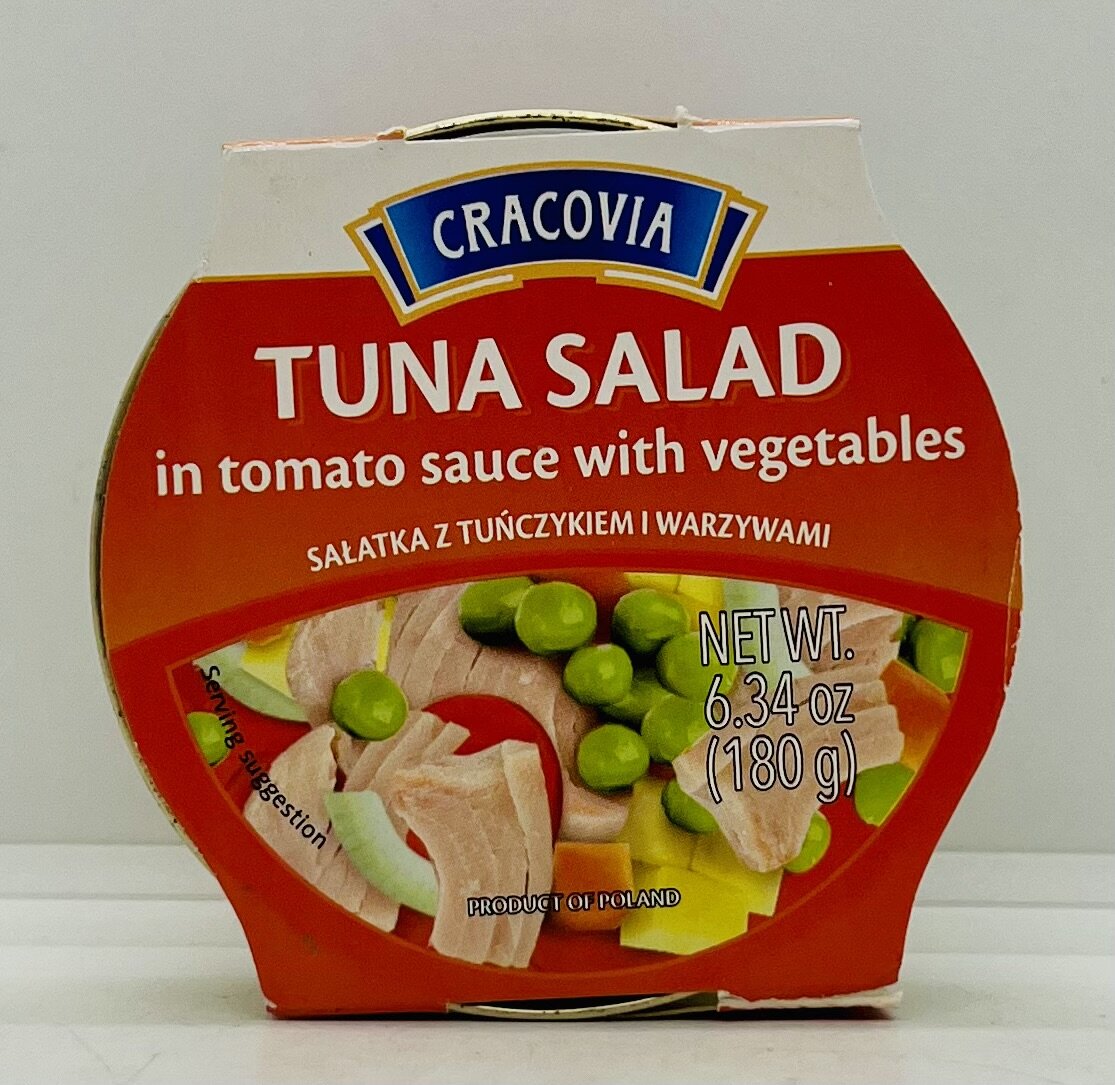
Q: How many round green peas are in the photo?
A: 14